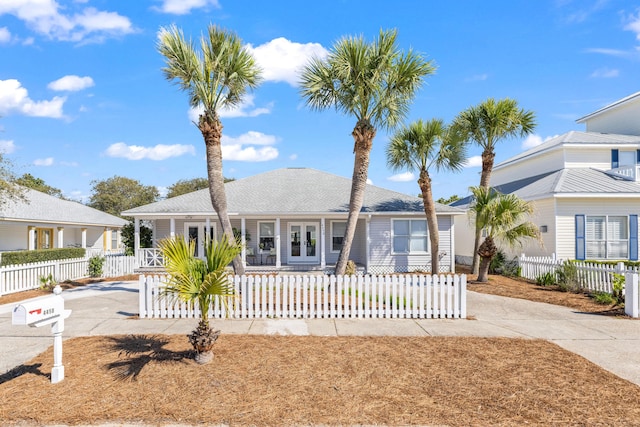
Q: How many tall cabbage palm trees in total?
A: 4